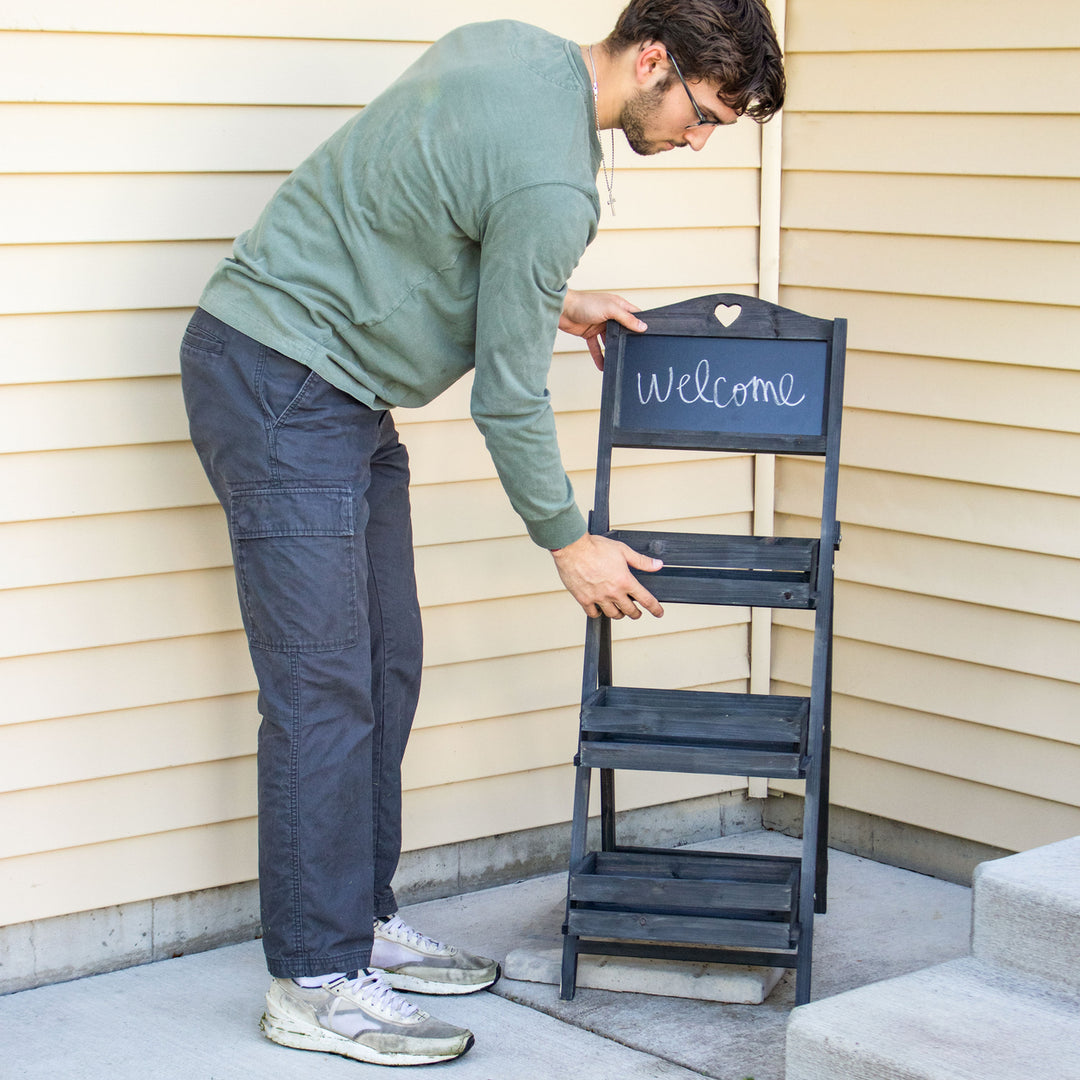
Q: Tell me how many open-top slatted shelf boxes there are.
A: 3